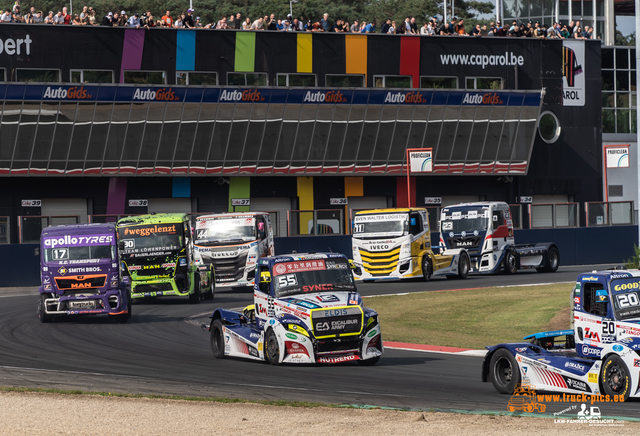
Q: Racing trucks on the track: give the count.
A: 7